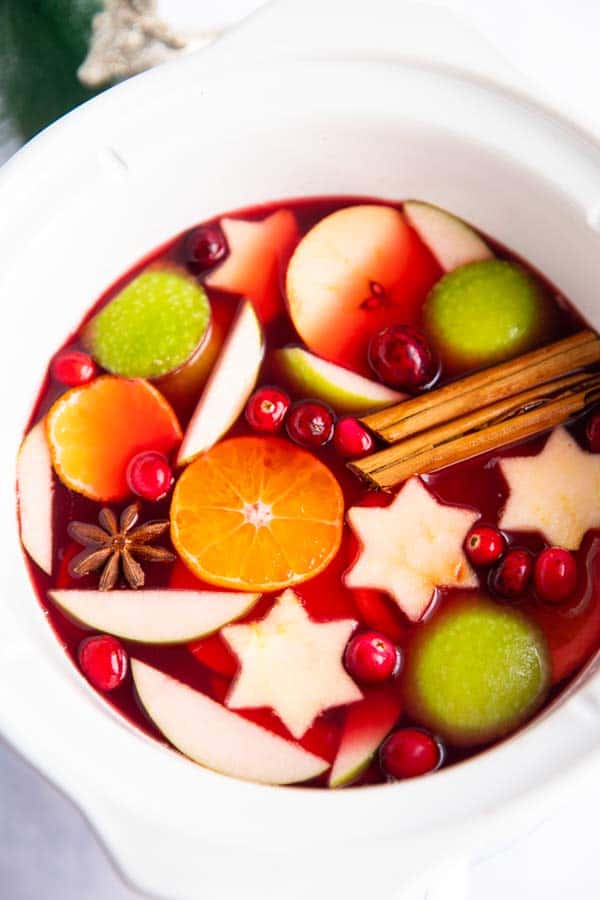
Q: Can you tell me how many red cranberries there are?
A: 14